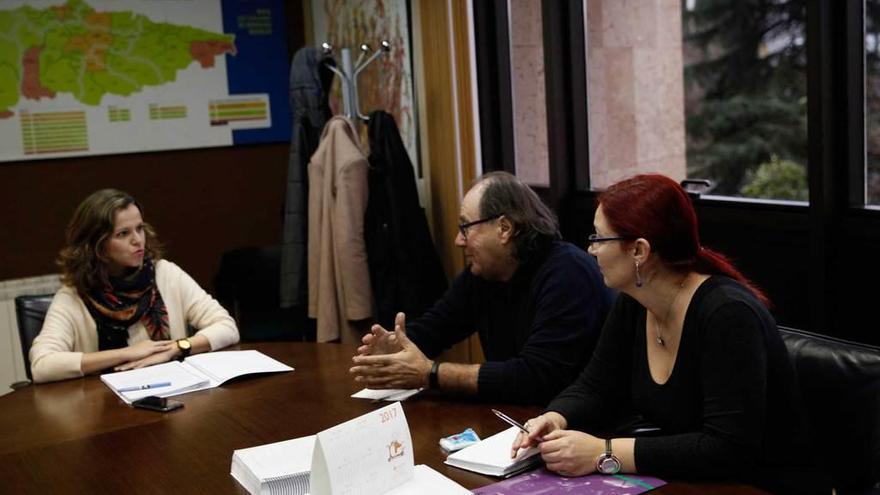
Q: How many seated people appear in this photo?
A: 3